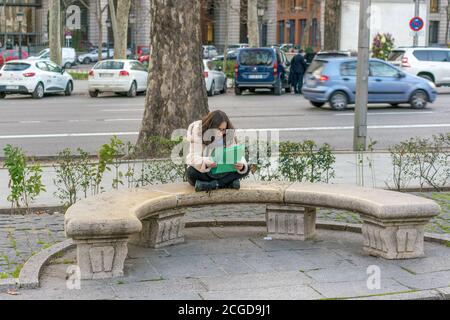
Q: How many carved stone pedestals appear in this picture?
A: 4